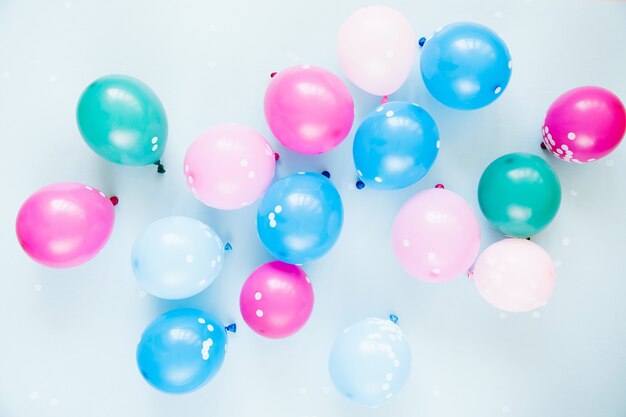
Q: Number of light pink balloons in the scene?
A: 4